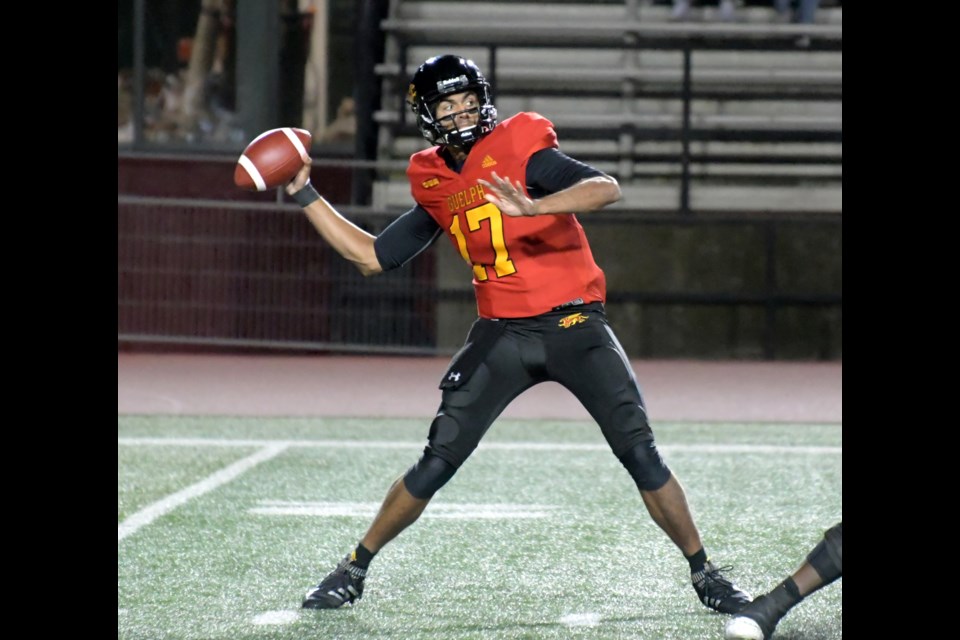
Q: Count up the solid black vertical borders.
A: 2